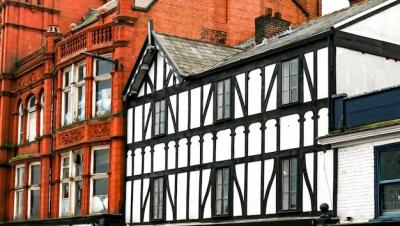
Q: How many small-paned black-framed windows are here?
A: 6